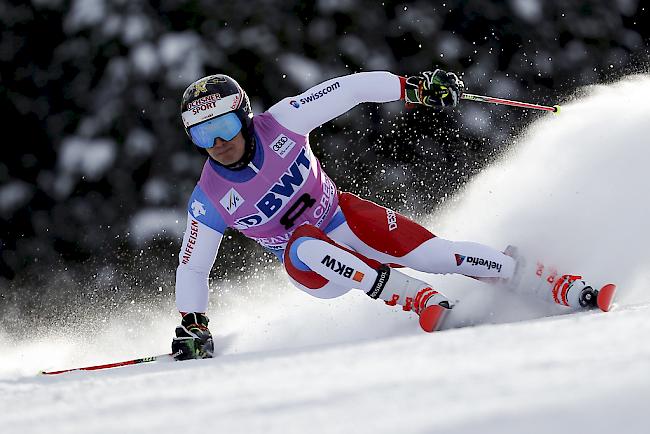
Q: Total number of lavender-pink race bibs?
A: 1